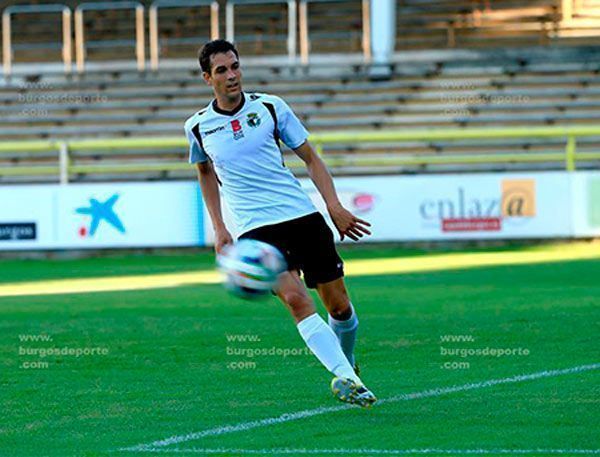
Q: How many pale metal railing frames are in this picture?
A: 5